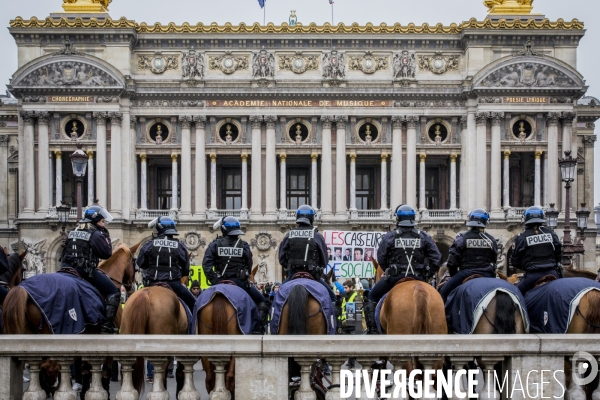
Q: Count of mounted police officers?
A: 7